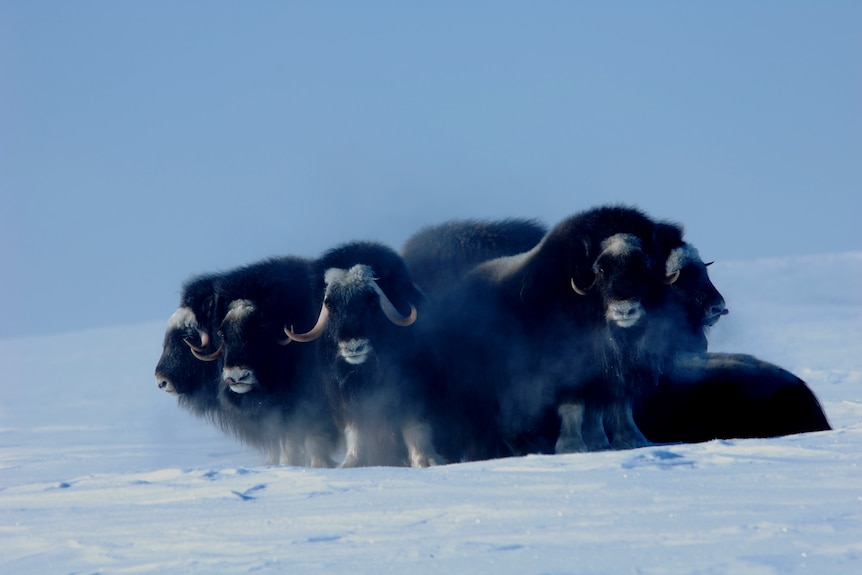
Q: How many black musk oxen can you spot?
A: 7